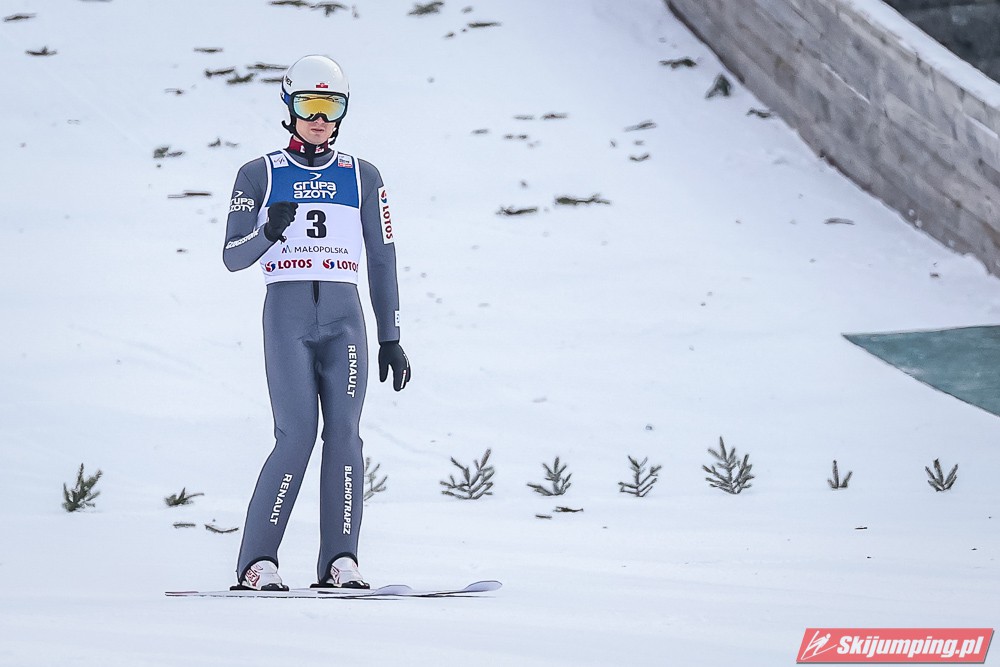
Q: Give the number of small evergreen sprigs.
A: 9